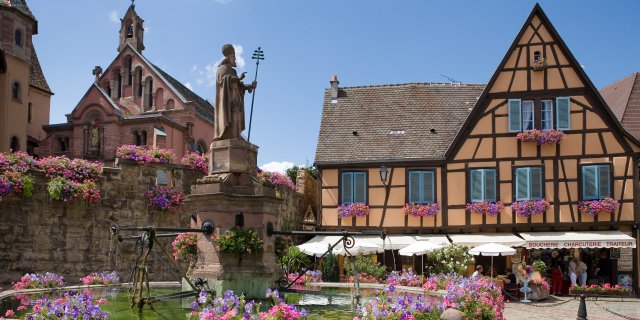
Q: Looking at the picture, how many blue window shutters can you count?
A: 12